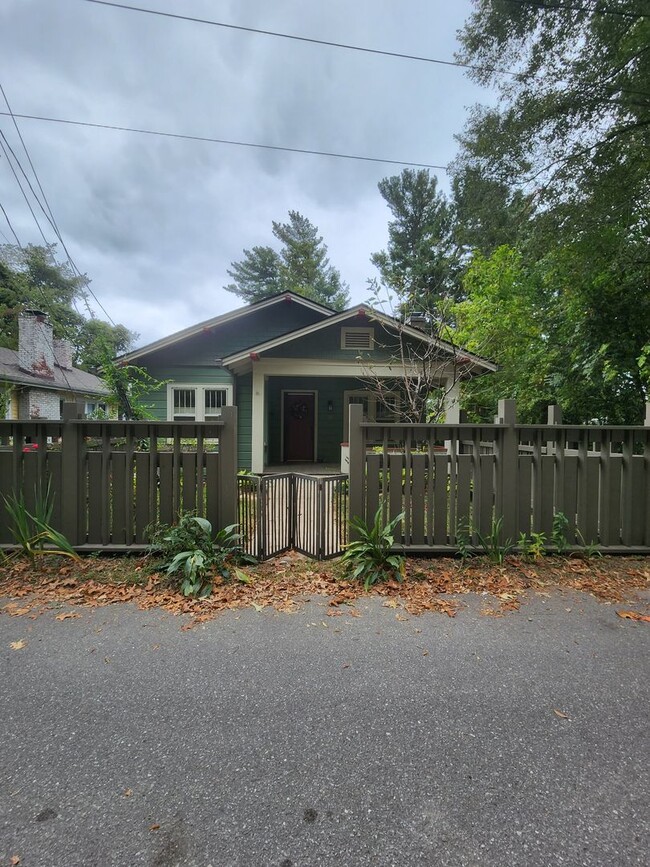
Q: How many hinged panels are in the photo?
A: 4